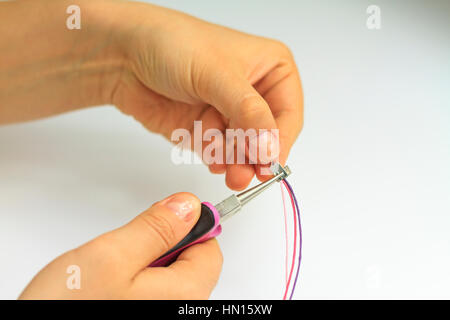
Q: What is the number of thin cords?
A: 3